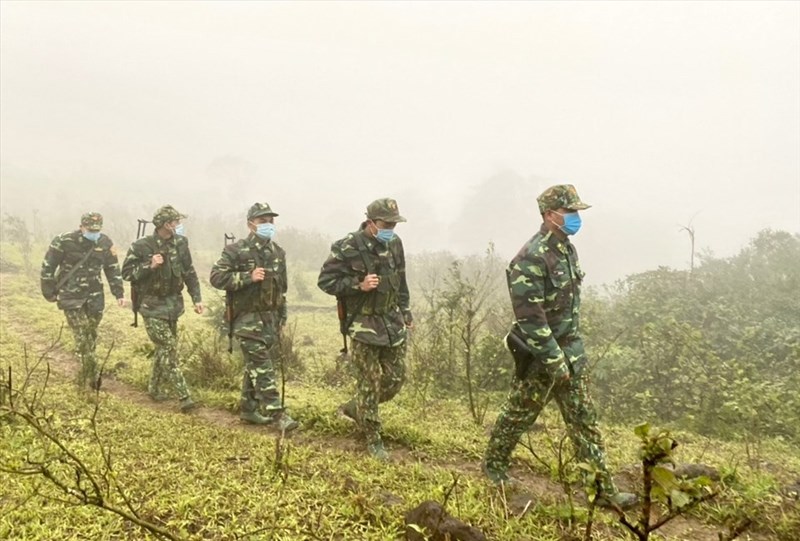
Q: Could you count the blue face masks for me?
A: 5